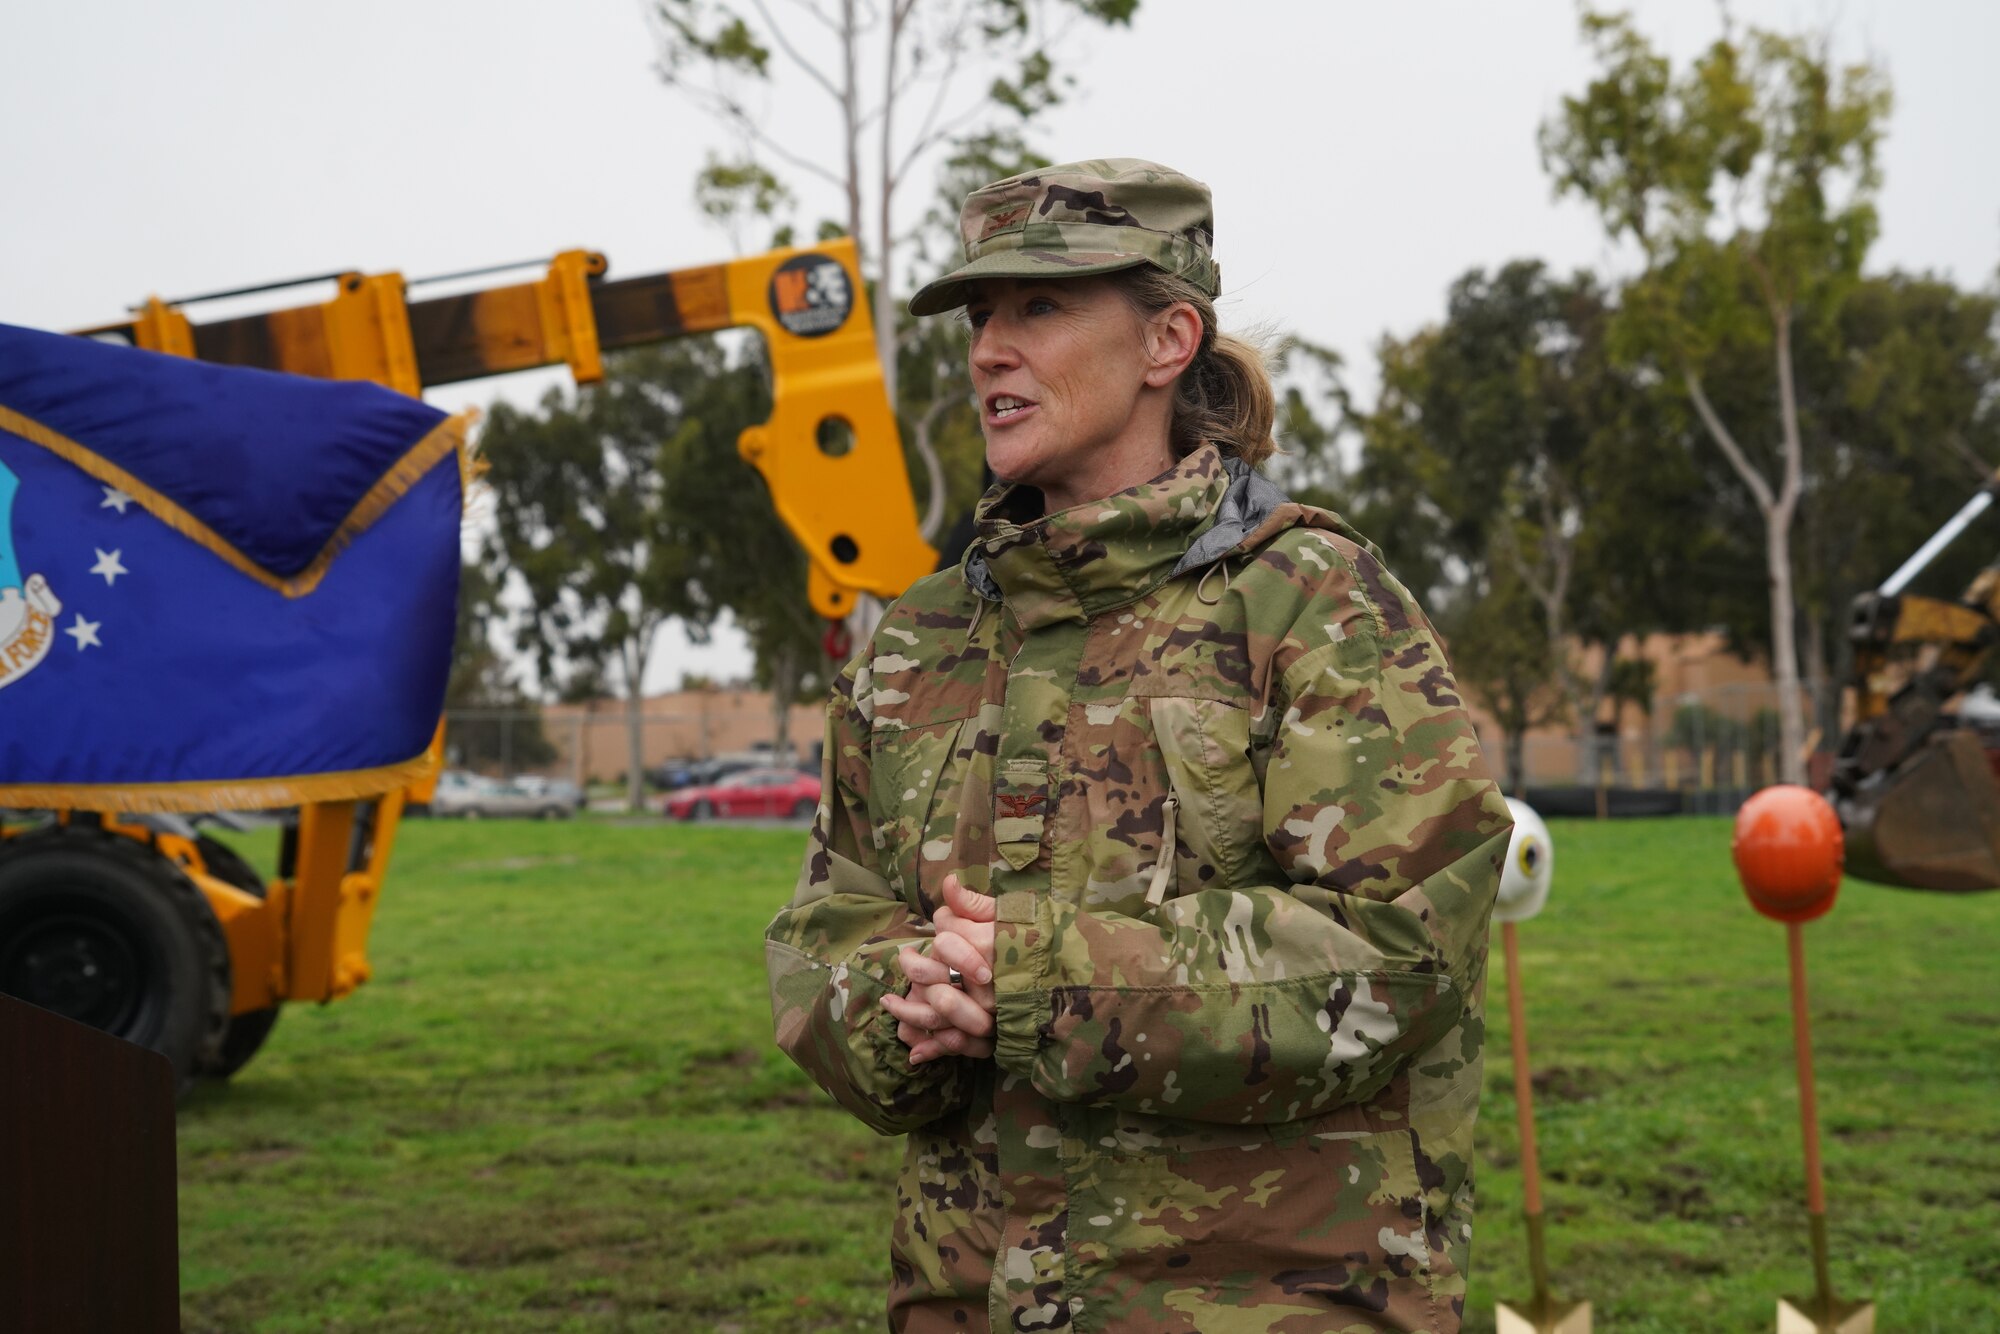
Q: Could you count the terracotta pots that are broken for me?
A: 0